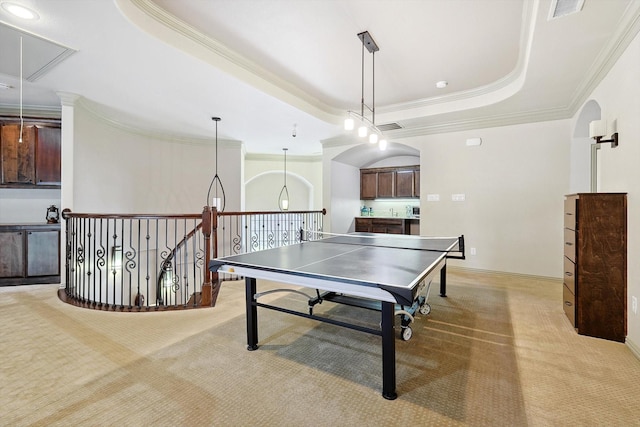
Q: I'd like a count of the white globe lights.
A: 4